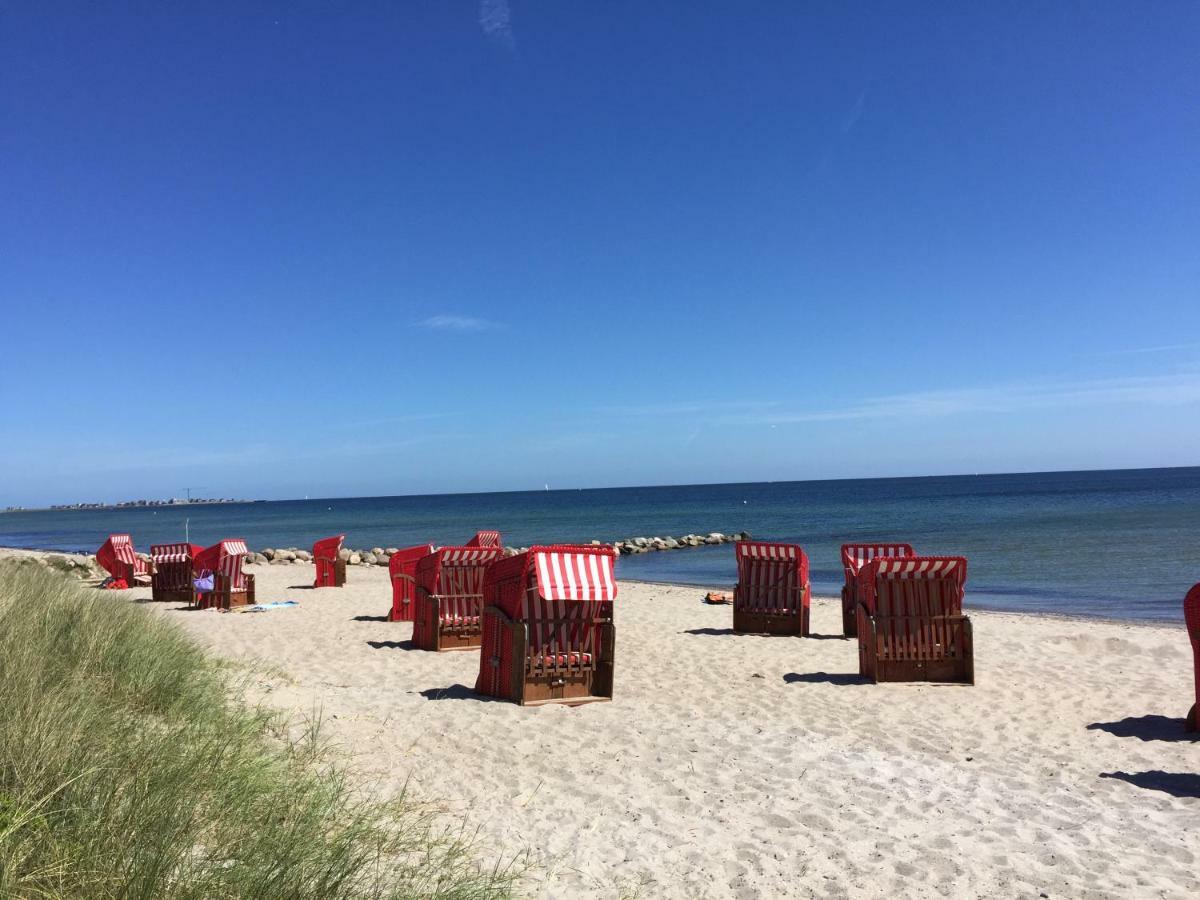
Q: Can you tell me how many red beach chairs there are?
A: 12